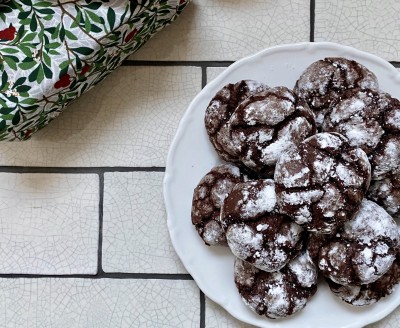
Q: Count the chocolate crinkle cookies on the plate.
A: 11